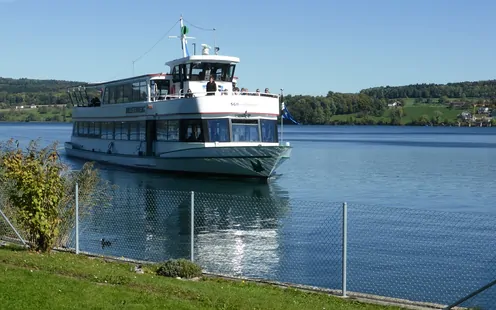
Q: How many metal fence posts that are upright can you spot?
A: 3